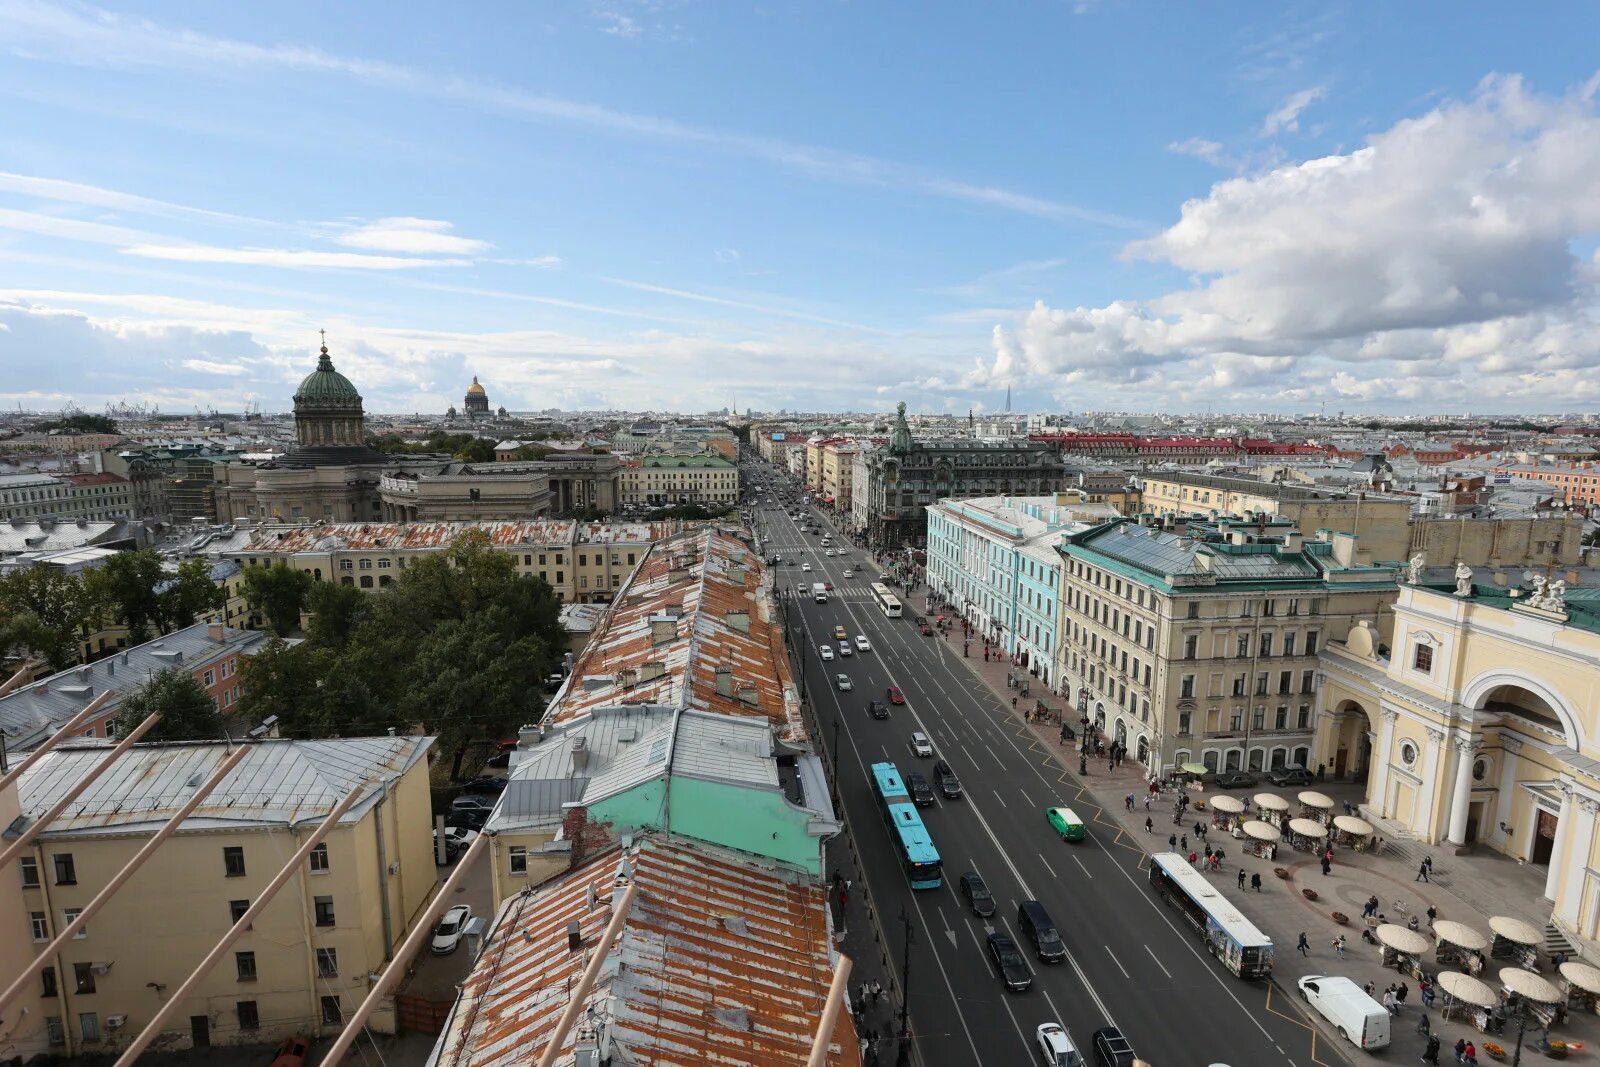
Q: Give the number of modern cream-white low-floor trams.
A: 0